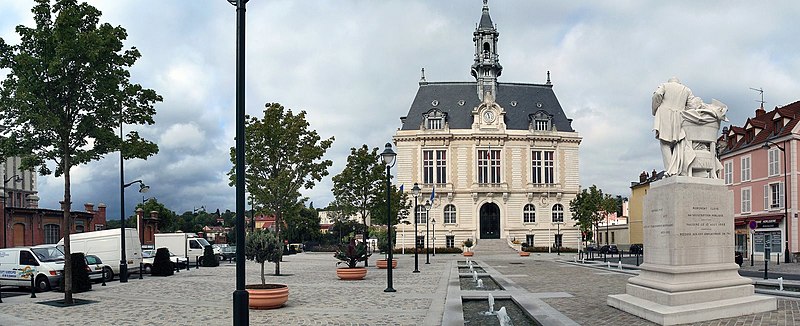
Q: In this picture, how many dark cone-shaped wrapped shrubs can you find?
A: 3